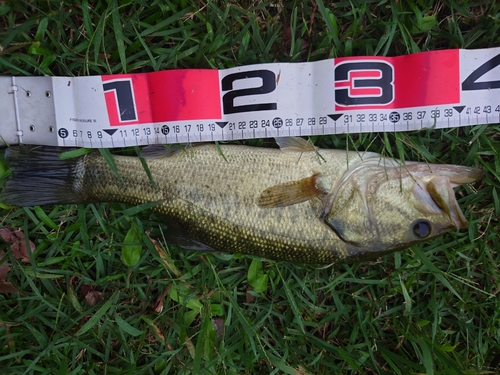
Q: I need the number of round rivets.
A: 4